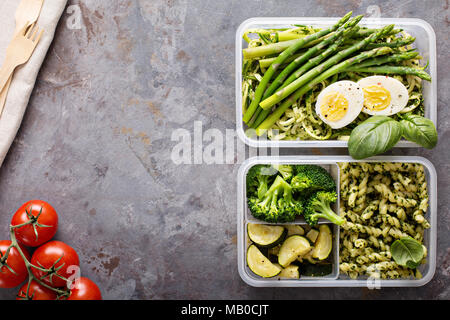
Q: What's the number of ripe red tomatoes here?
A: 5